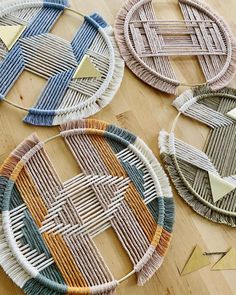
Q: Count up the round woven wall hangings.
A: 4